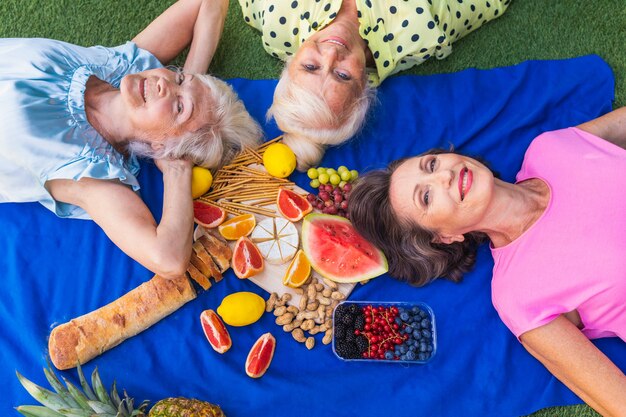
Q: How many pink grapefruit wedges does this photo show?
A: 5